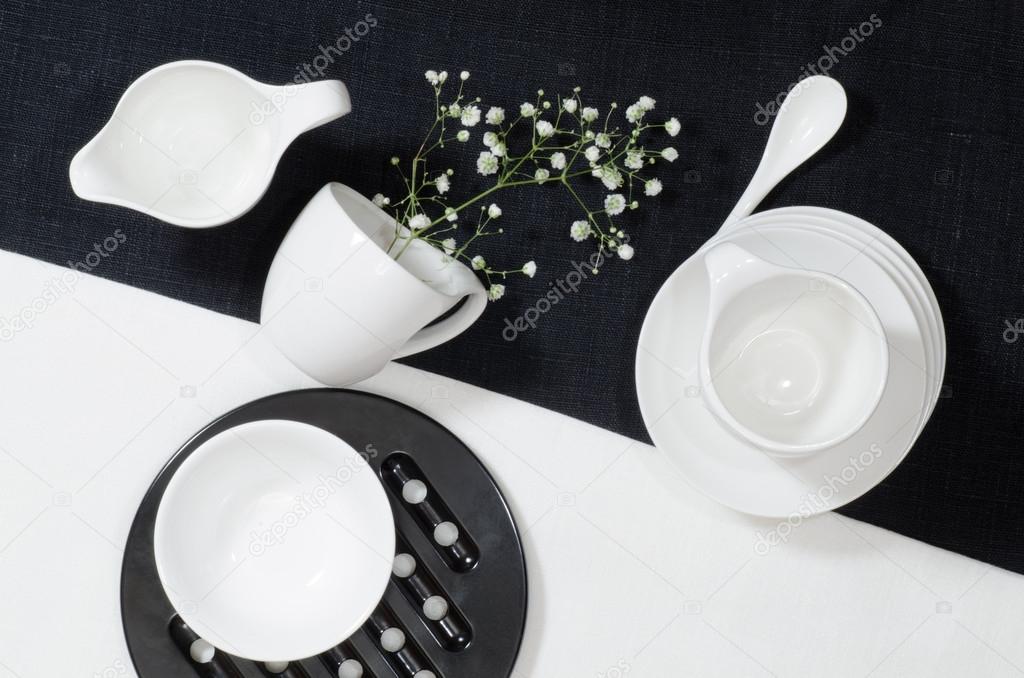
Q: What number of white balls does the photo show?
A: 9